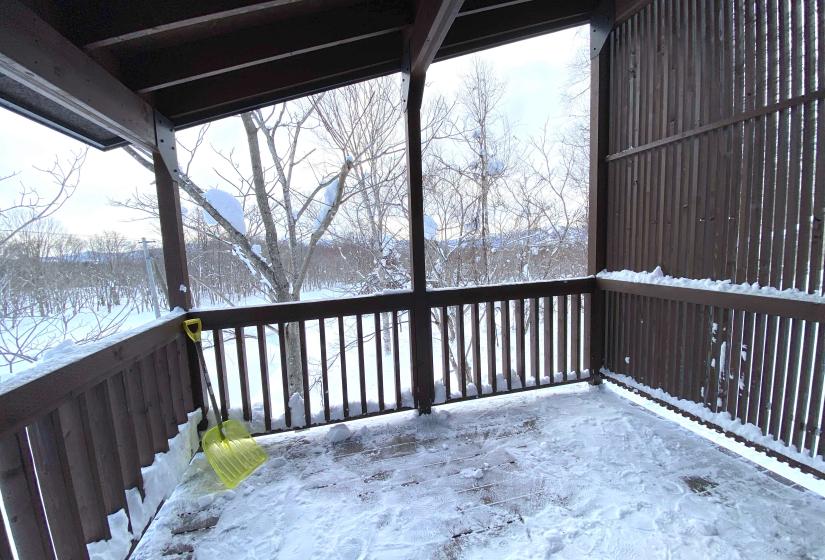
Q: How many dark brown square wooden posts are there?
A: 3